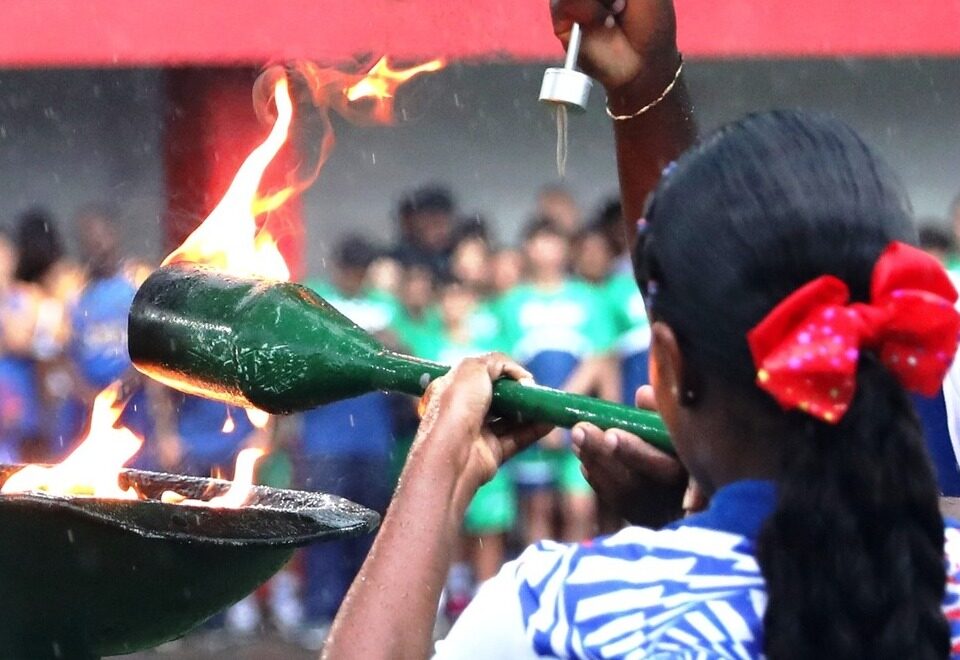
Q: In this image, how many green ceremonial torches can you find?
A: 1